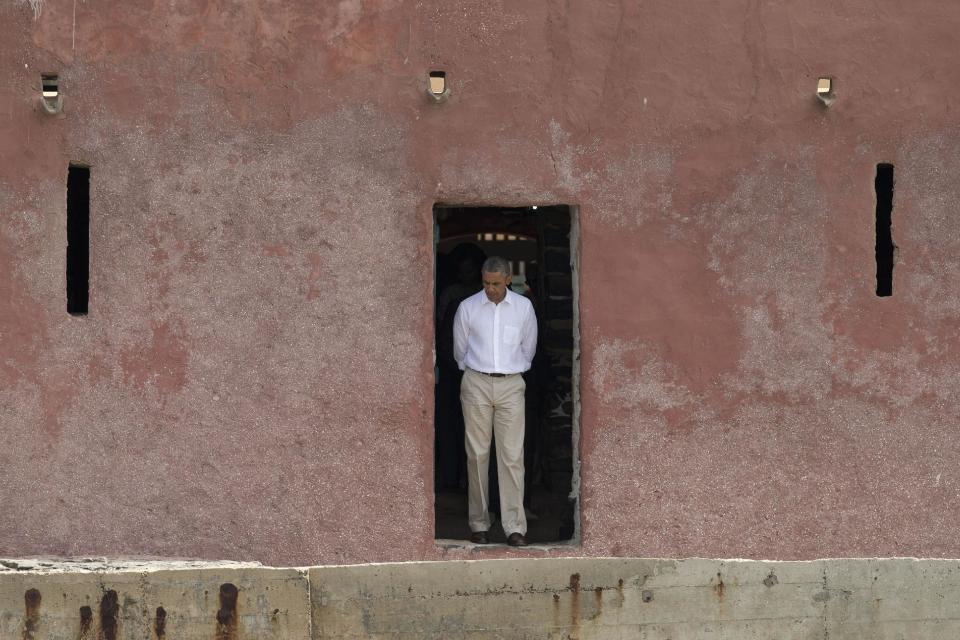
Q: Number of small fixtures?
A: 3